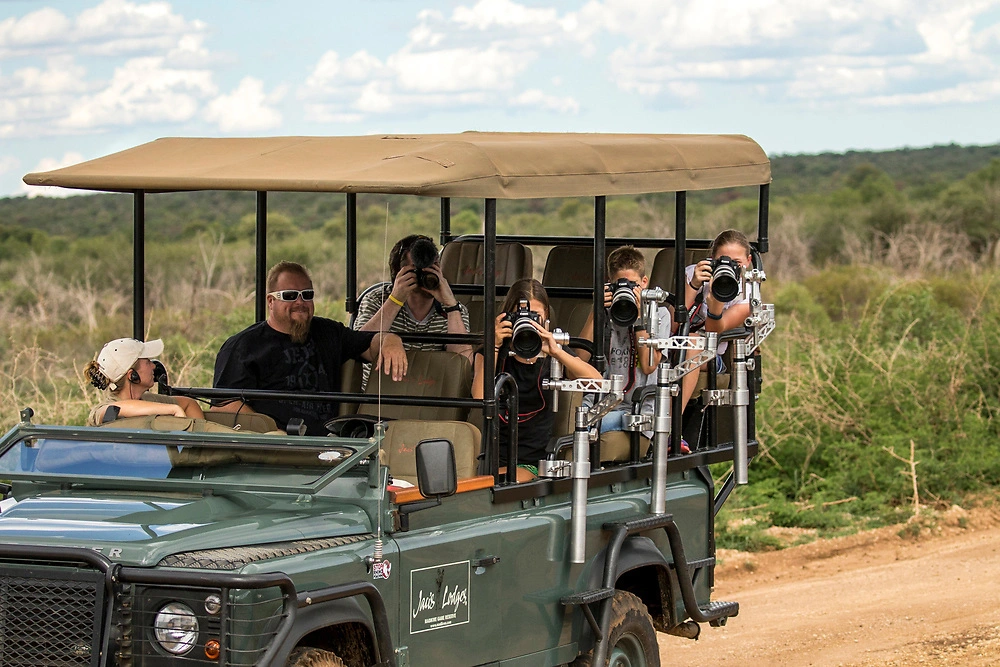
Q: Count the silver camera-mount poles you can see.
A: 3